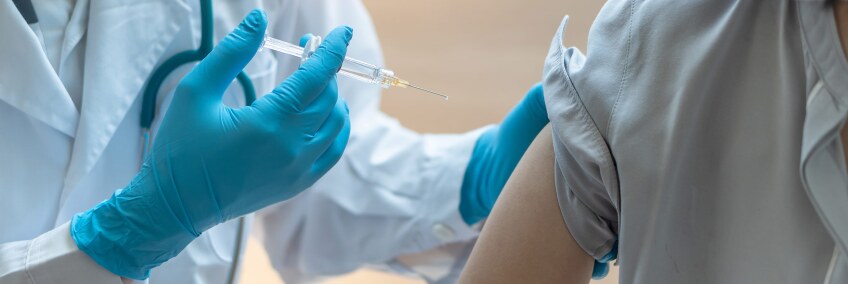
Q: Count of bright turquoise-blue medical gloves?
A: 2